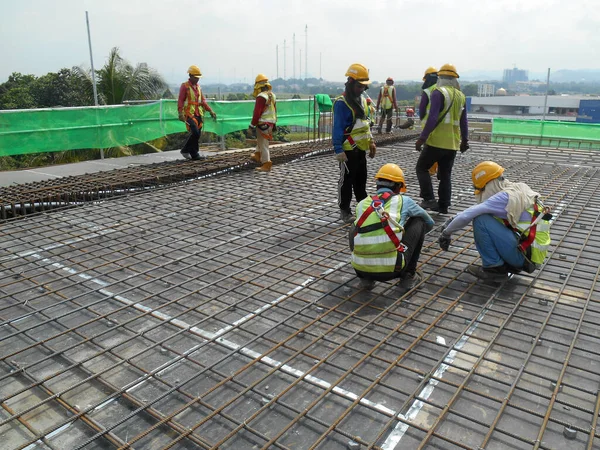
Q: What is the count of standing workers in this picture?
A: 6